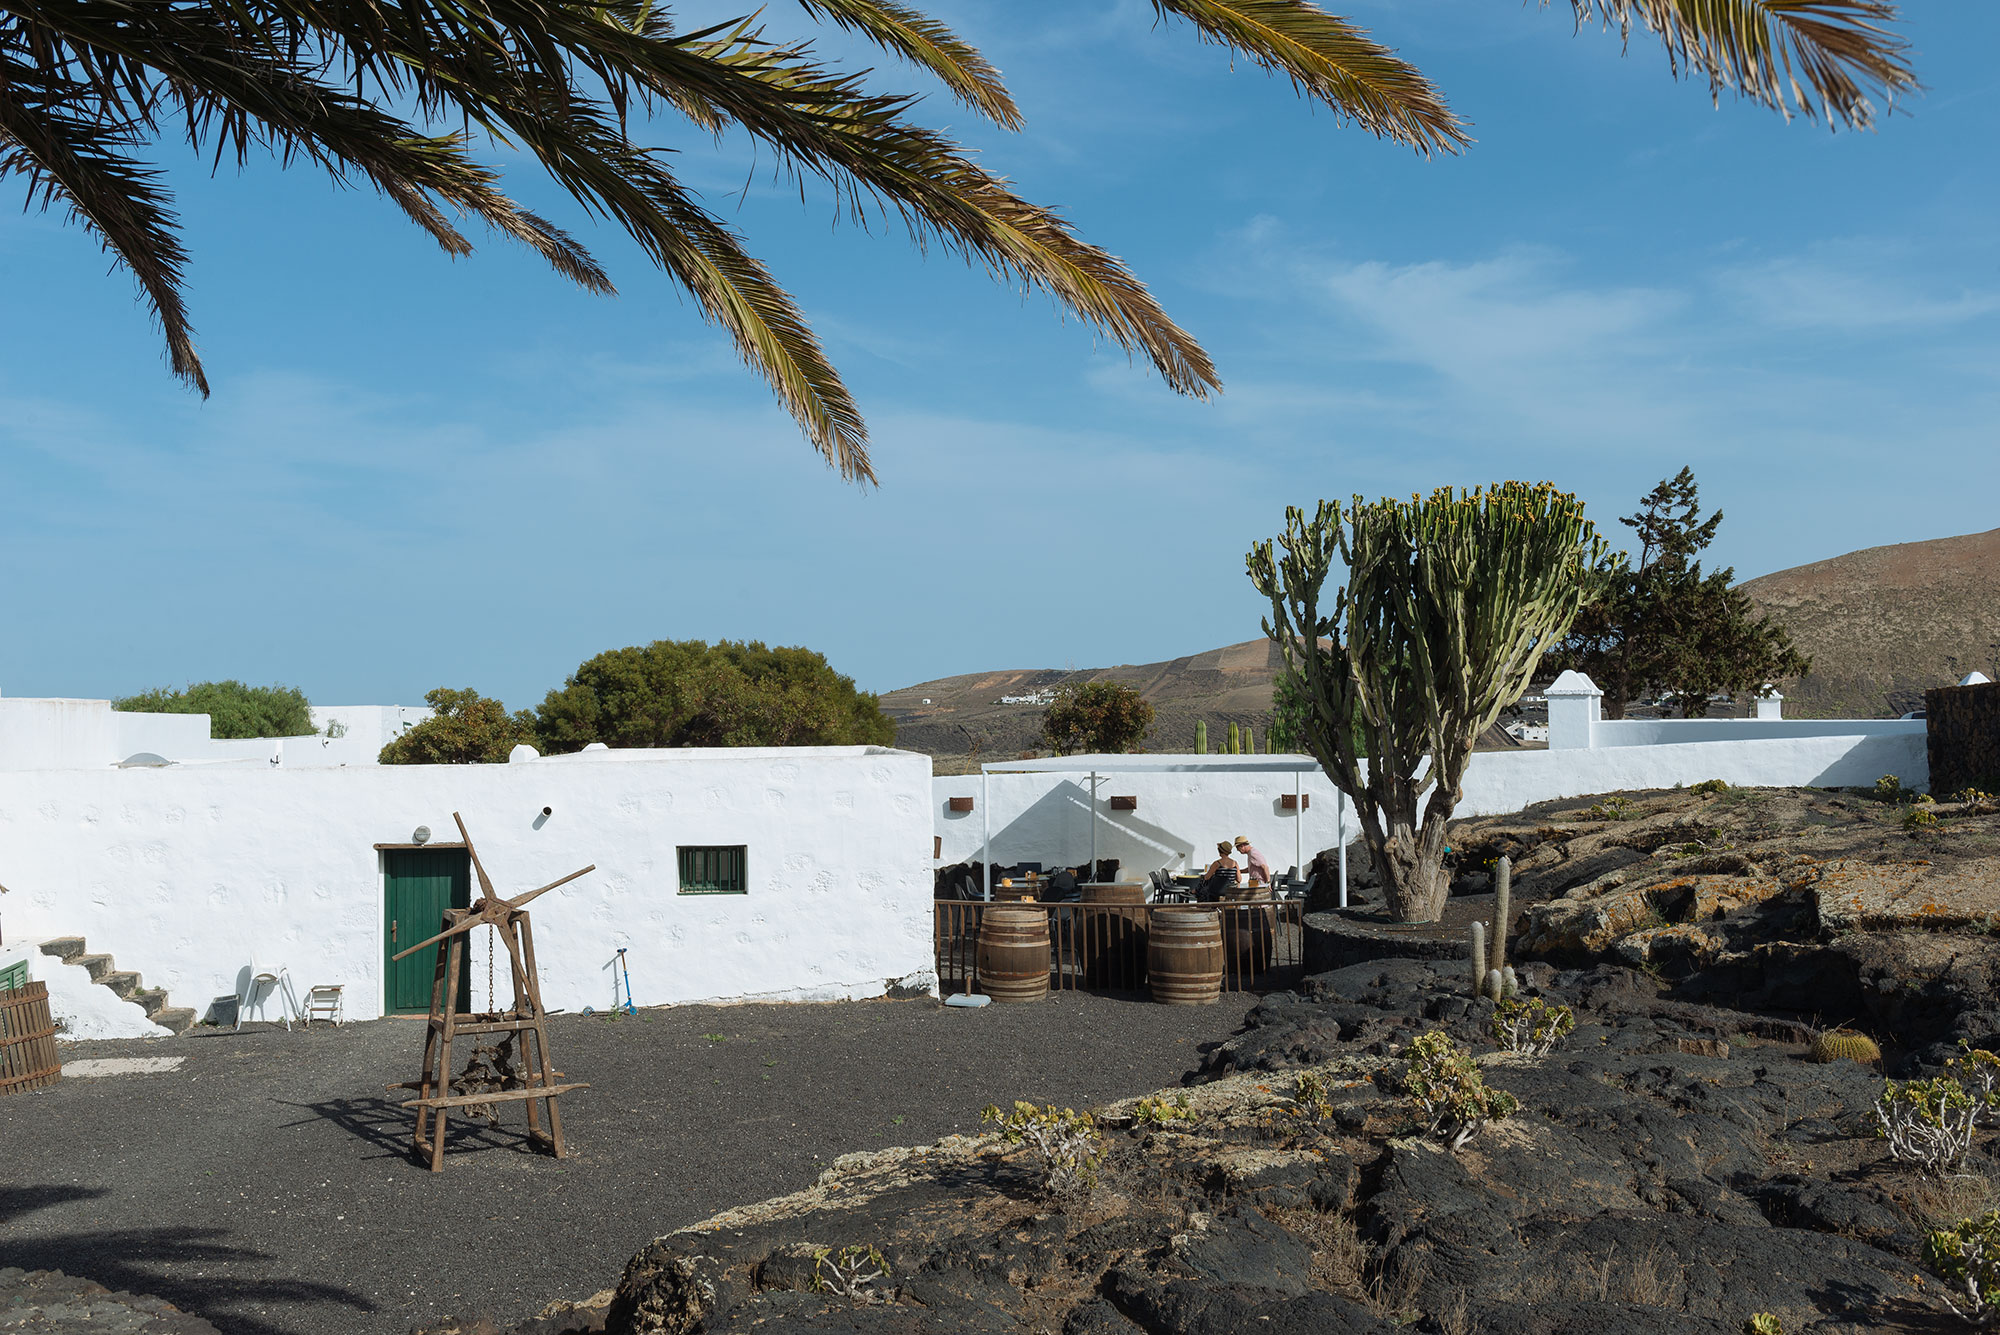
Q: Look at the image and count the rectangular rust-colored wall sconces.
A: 3